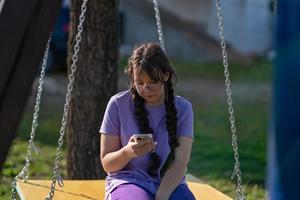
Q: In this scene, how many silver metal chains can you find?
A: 4